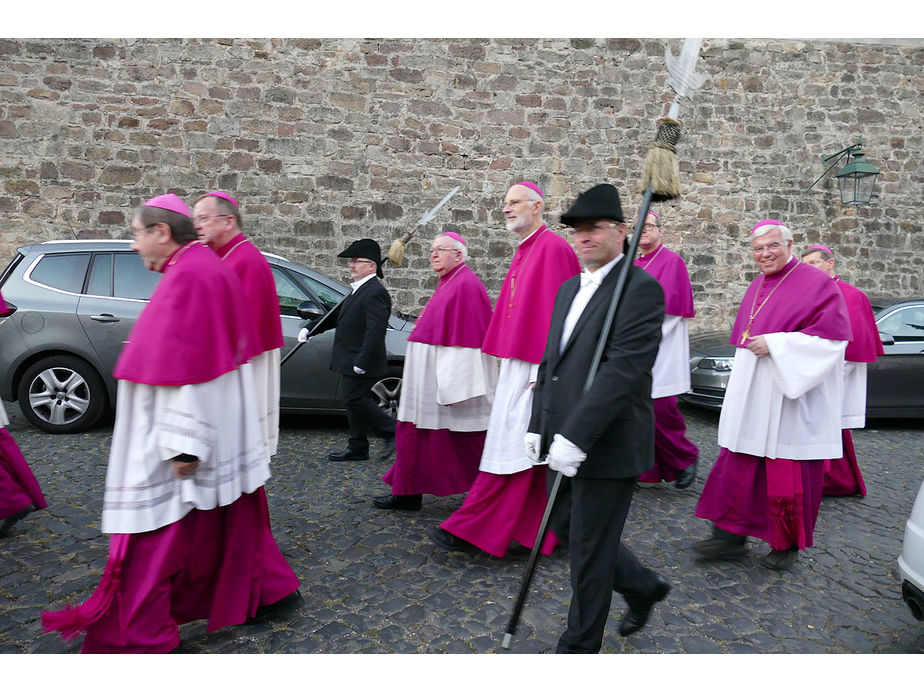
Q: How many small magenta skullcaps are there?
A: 7